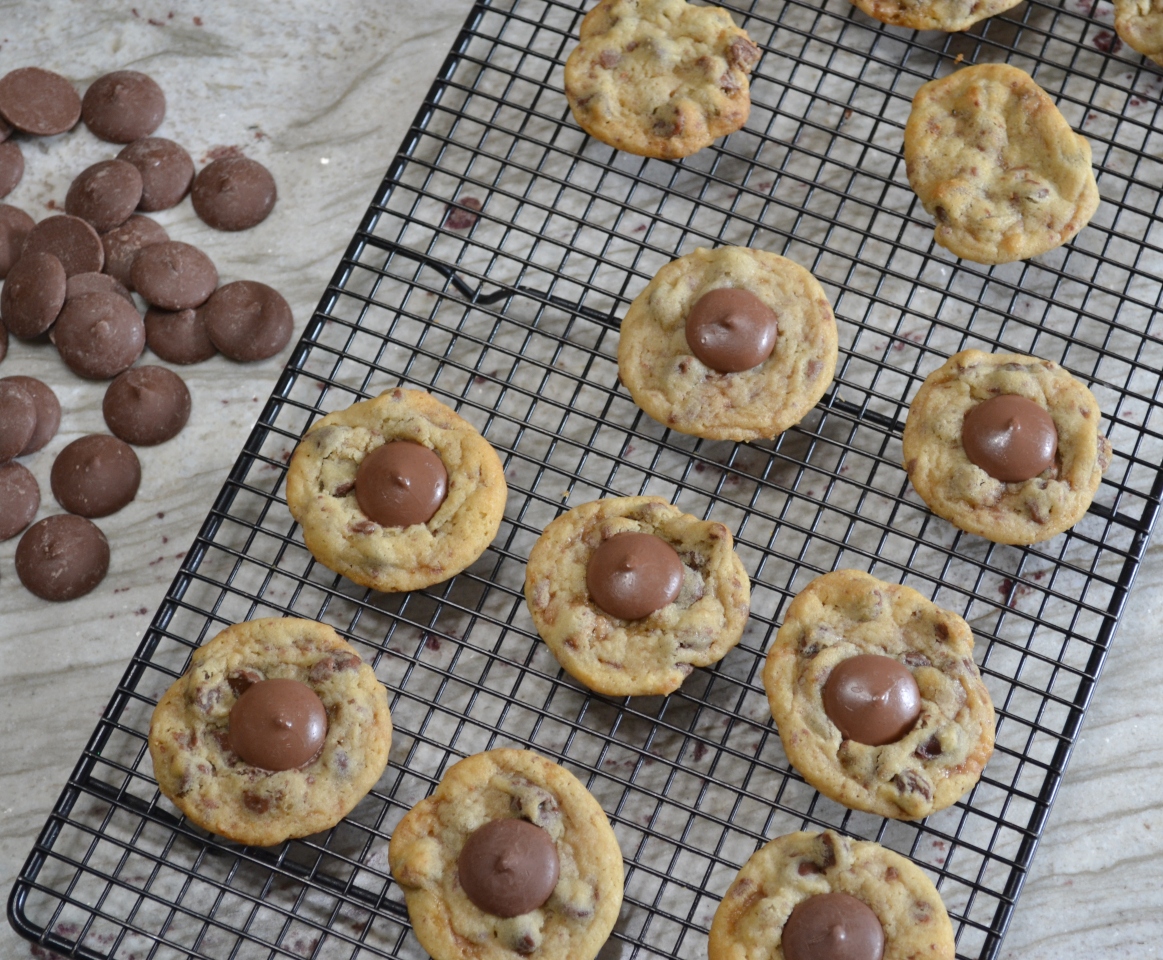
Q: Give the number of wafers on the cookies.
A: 8